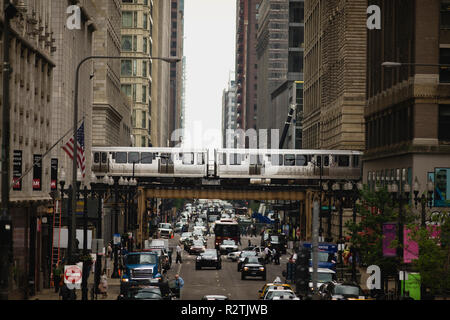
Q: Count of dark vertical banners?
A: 3